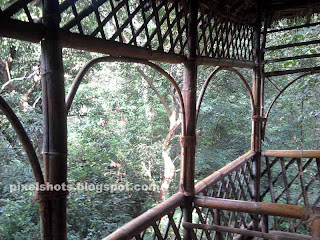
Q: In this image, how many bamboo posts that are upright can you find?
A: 3